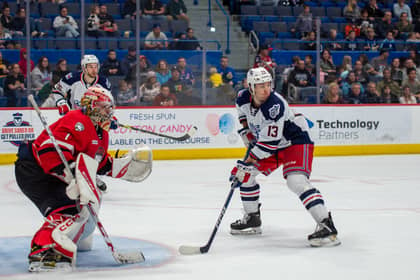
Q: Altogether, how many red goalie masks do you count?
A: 1